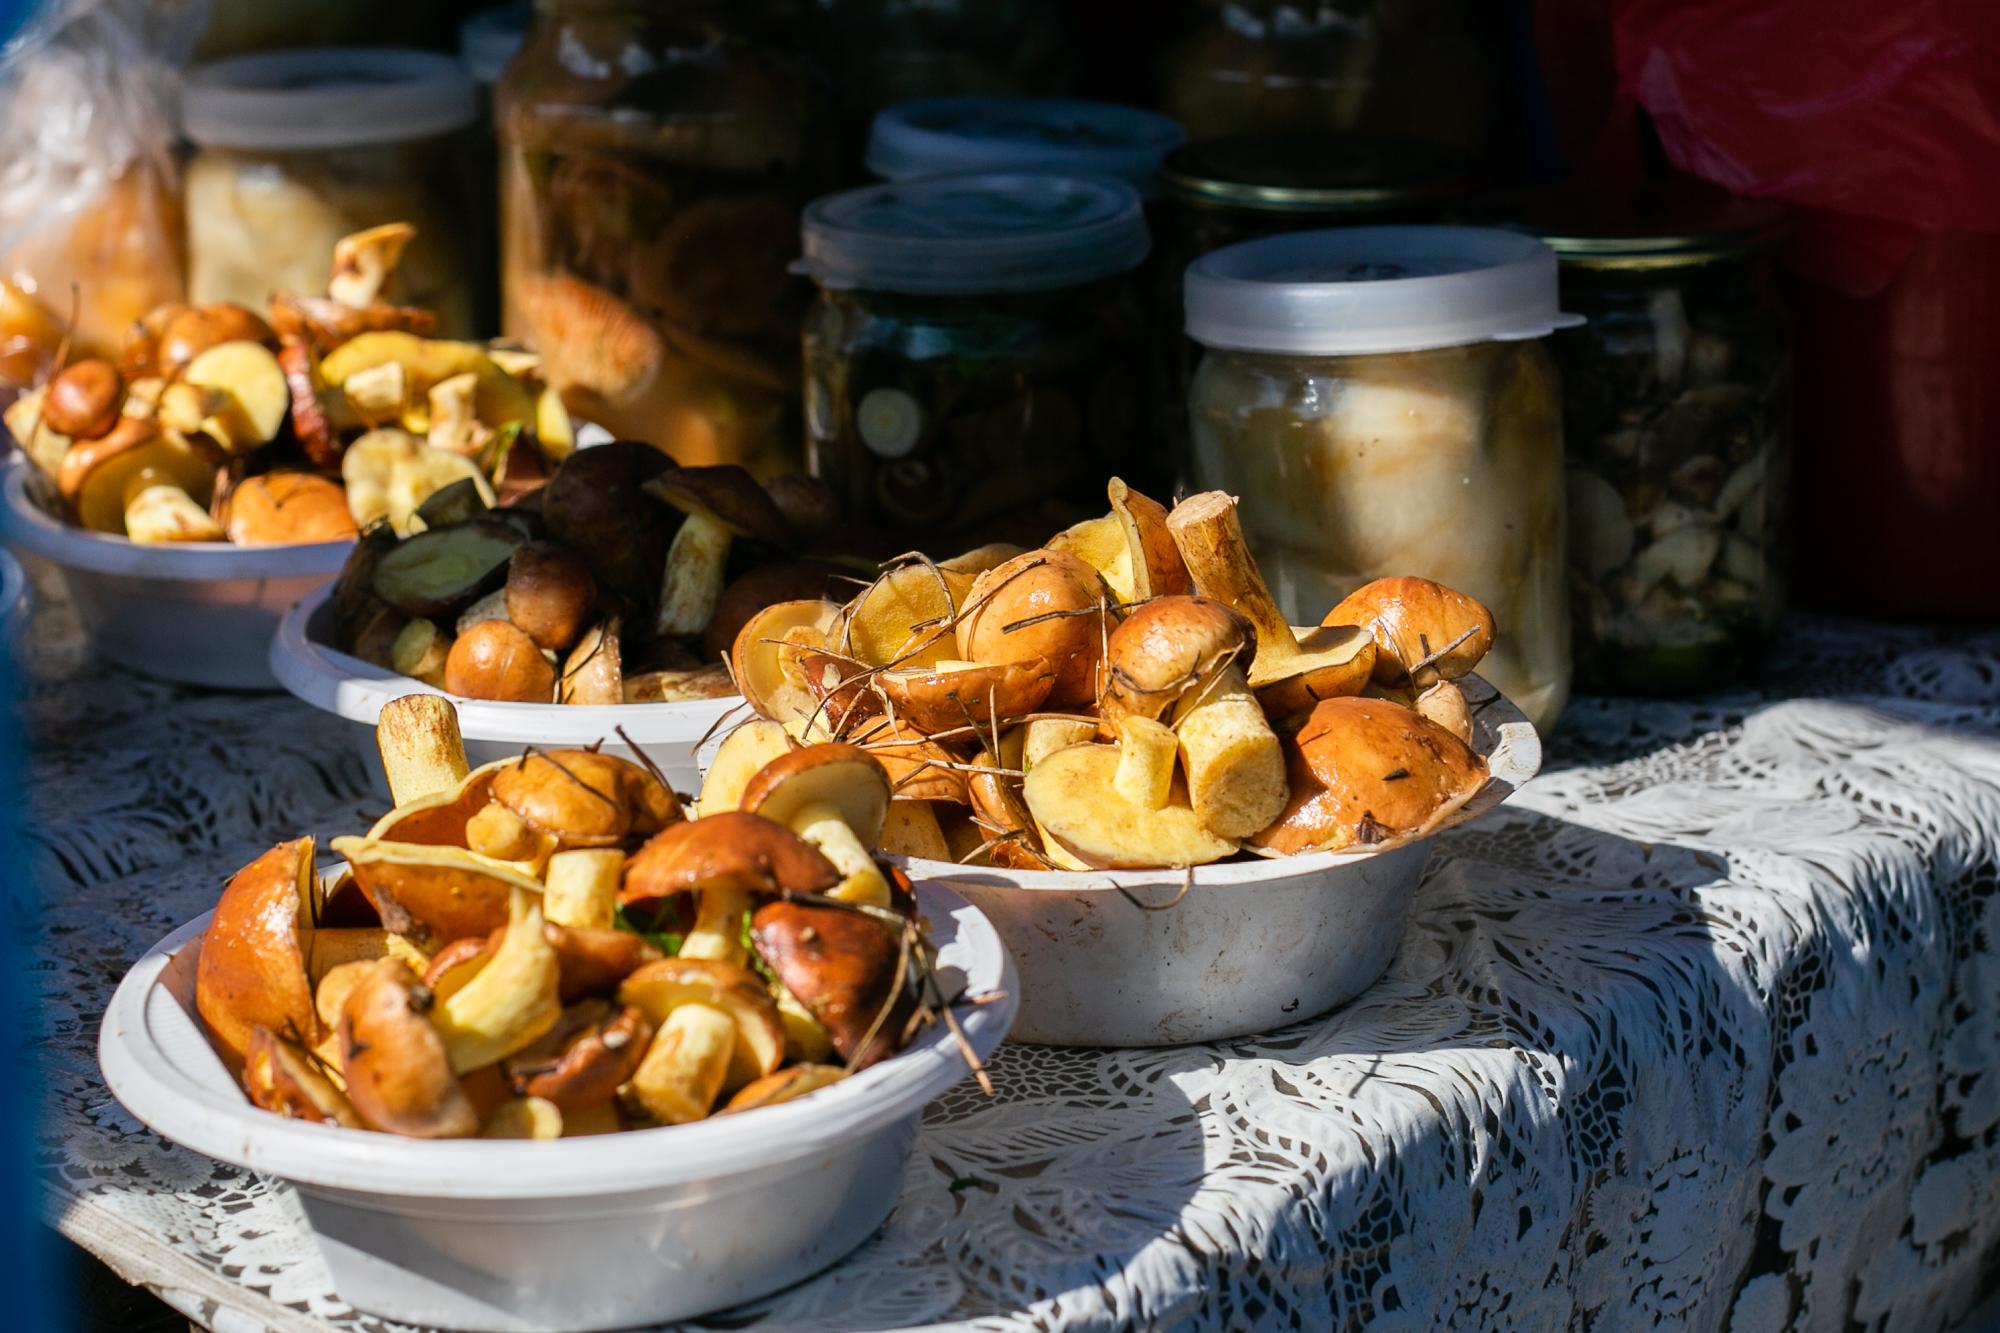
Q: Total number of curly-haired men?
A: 0